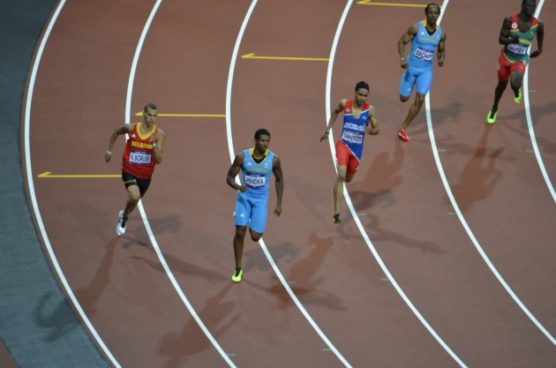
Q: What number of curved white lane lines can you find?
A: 6